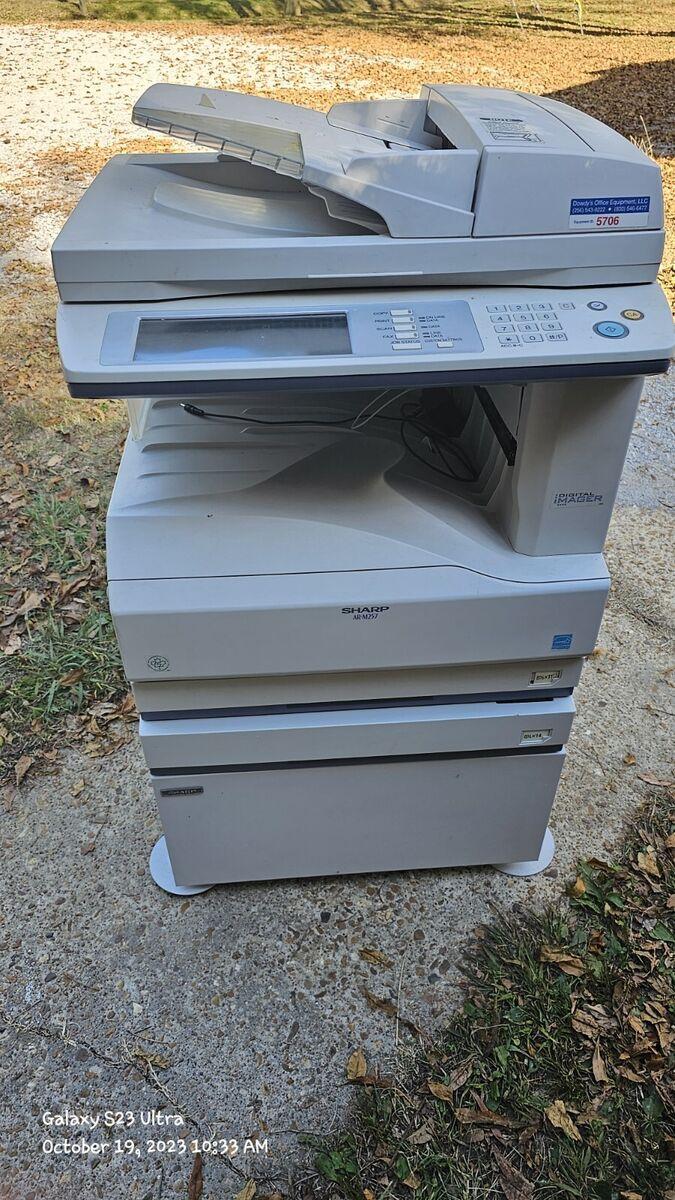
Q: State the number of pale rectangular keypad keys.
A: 13